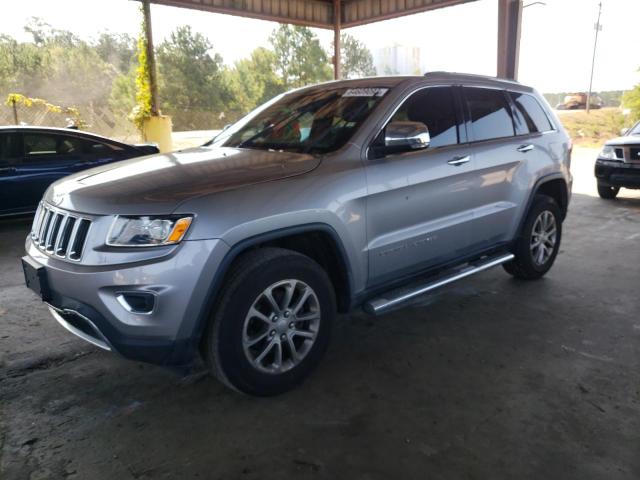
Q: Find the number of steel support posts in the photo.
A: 3